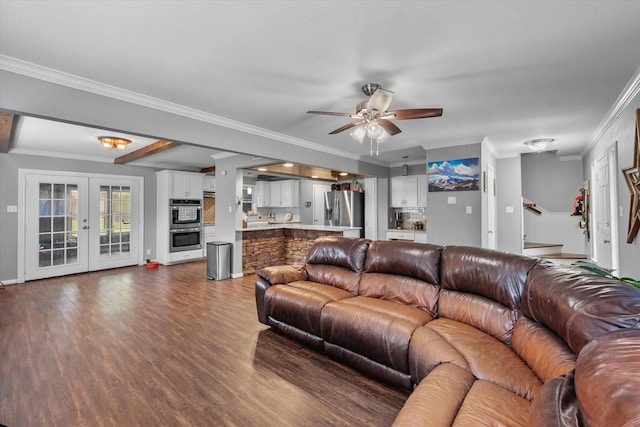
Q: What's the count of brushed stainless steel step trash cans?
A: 1